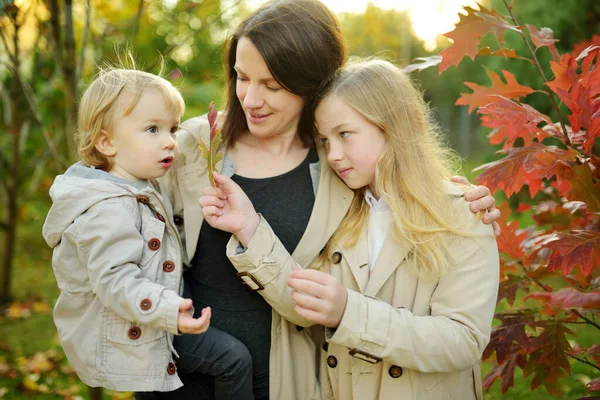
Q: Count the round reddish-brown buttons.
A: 7